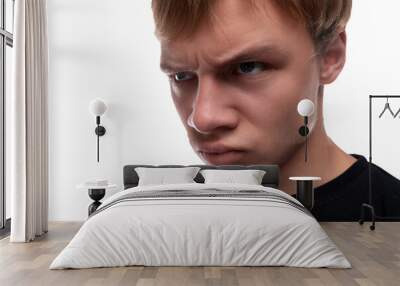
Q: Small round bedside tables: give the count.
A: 2